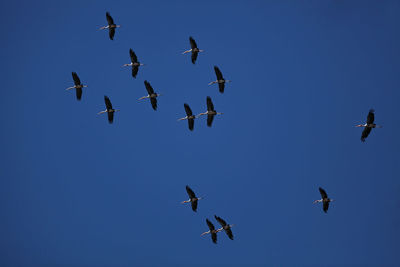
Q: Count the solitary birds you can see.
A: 2